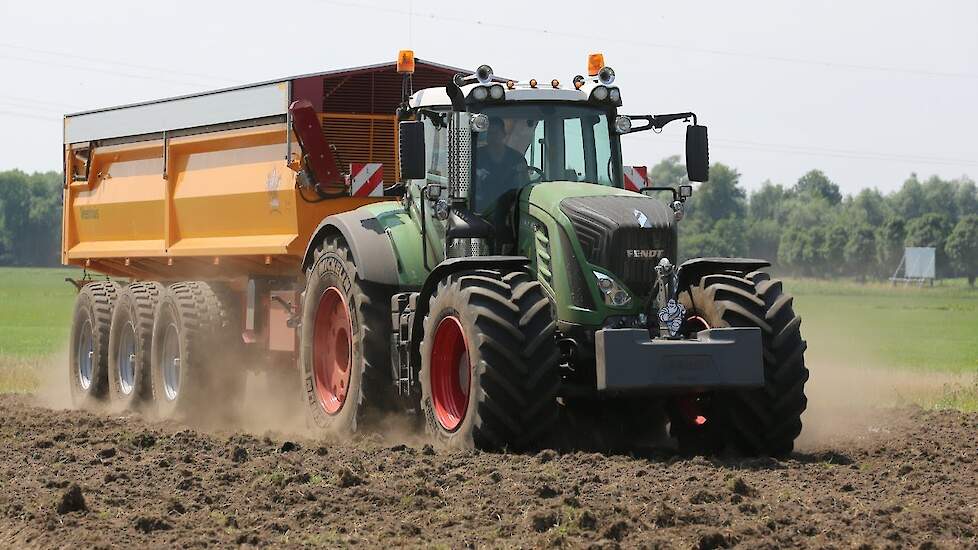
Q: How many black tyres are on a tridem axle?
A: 3